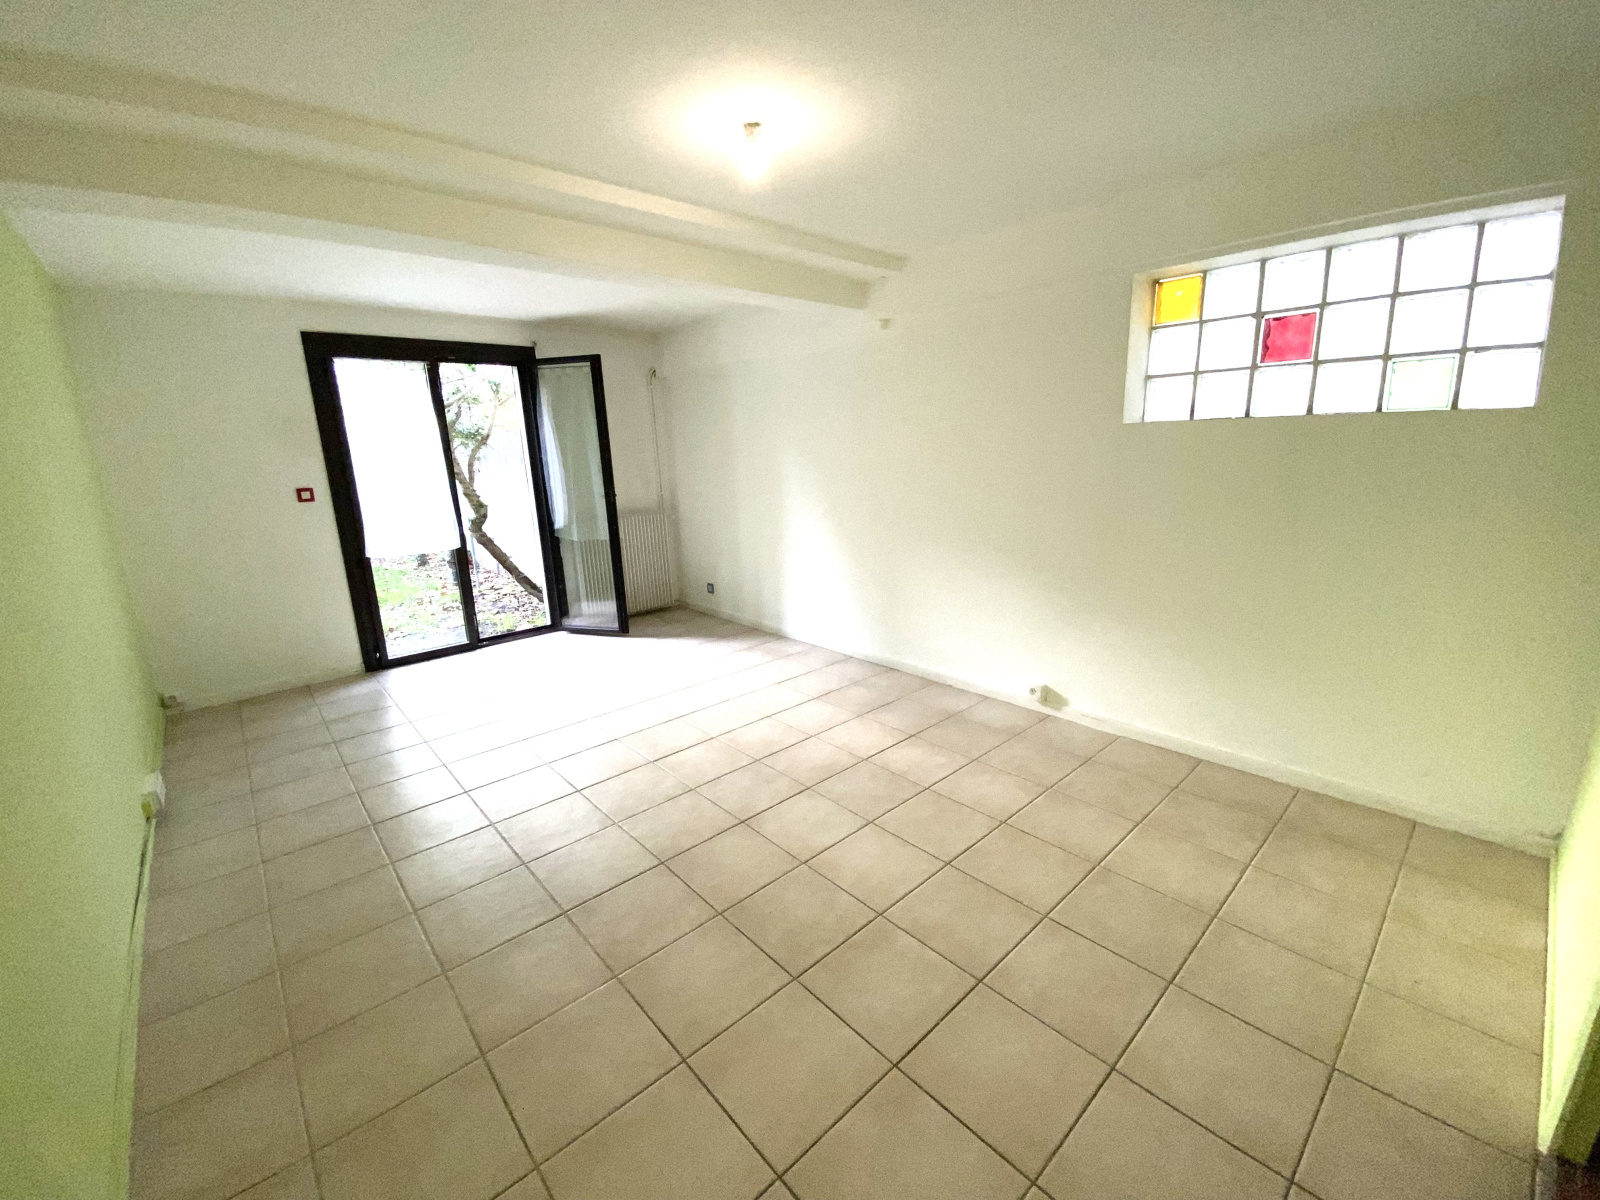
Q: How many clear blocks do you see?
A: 15